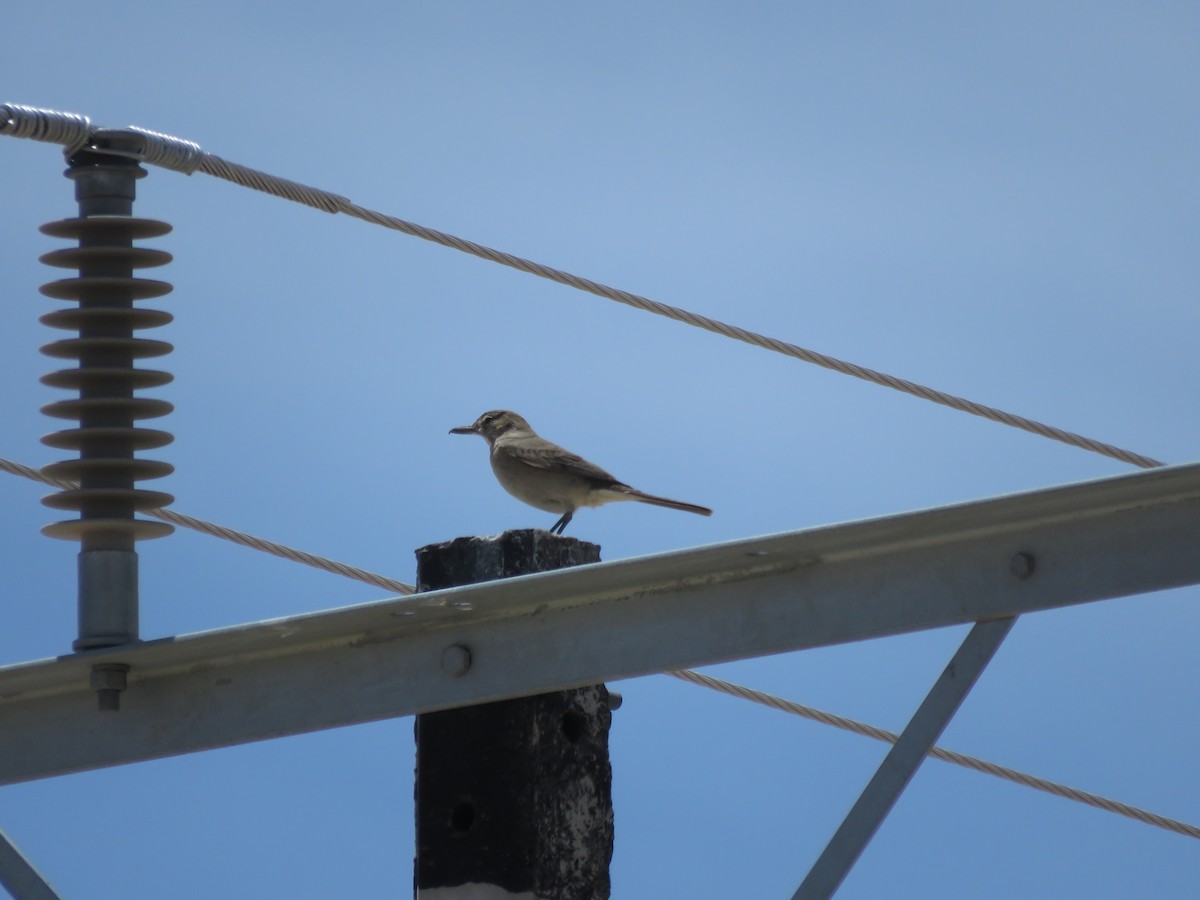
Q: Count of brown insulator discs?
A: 11